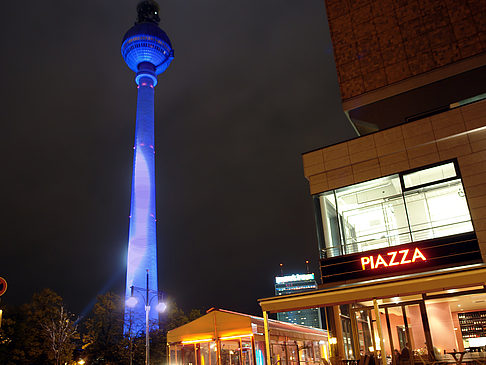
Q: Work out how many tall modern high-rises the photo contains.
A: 1